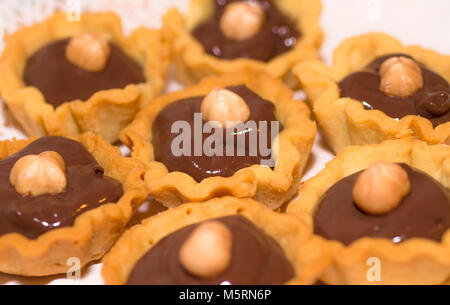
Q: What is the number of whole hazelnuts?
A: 7